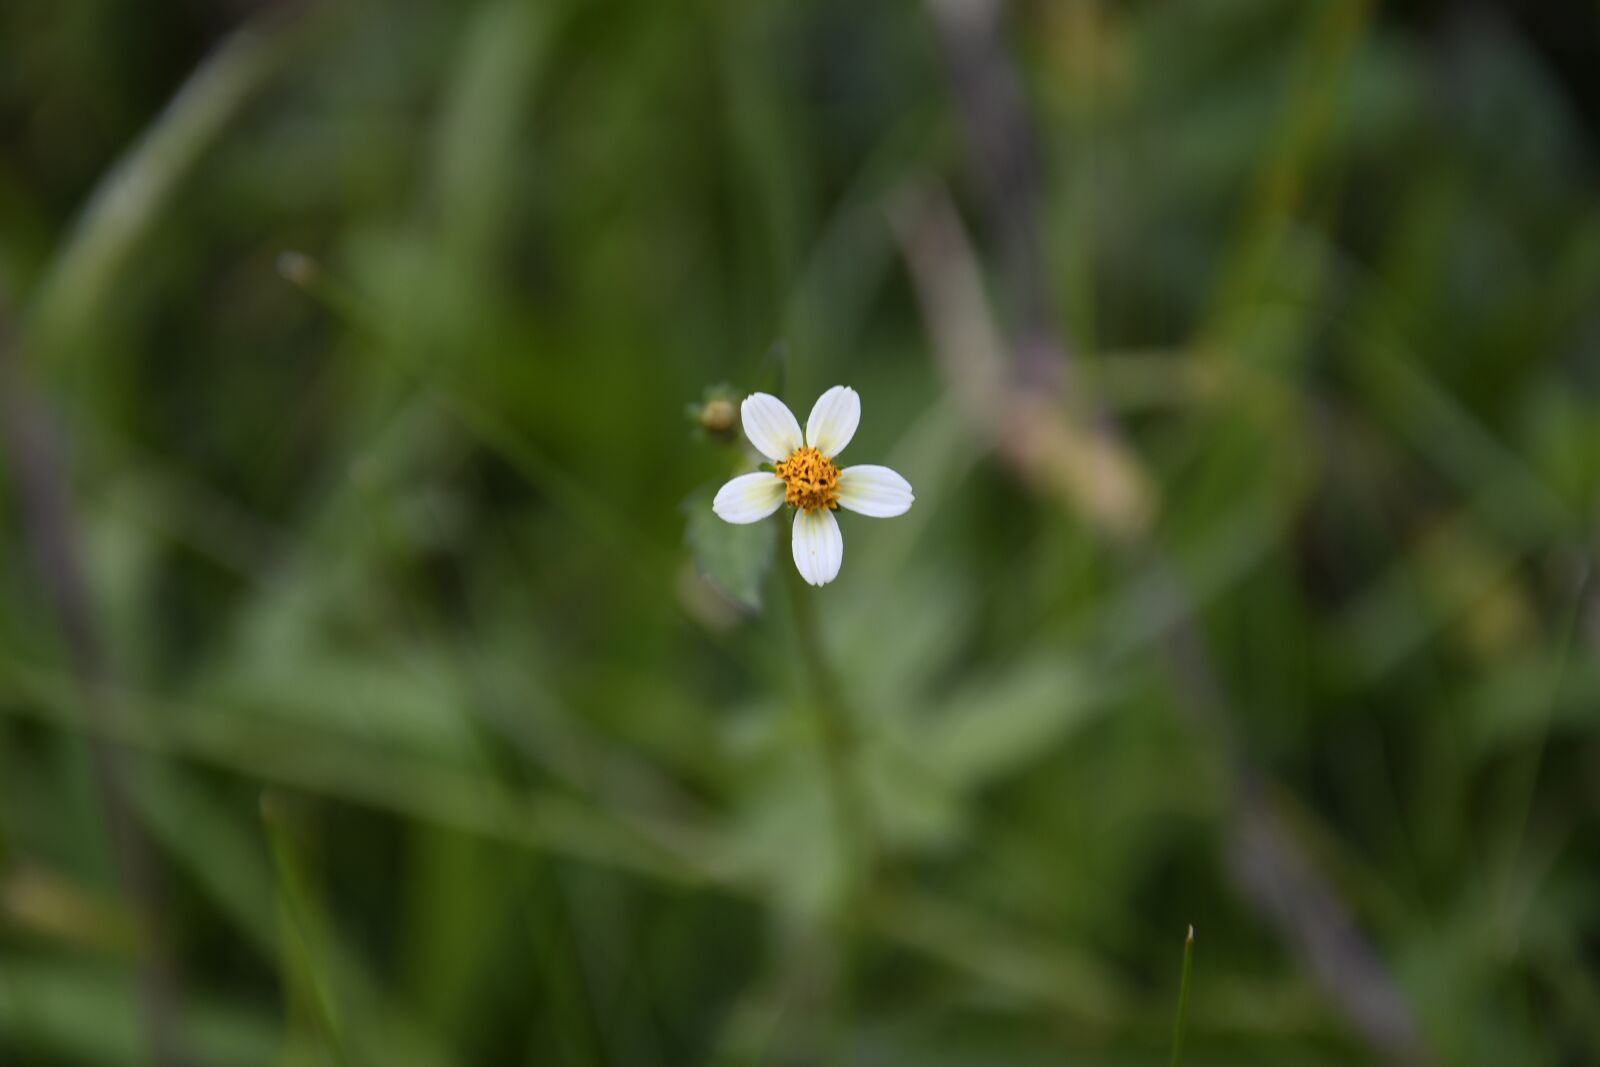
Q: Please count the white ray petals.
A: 5